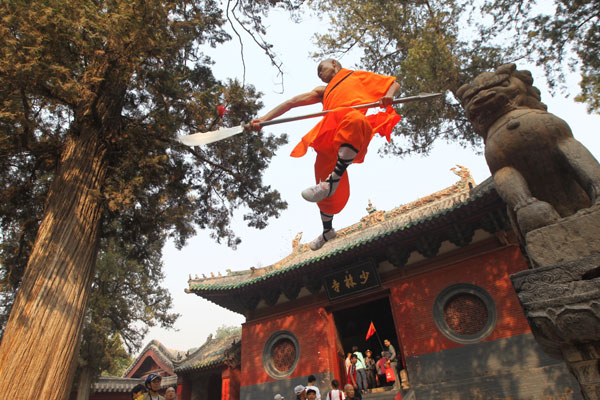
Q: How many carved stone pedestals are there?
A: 1